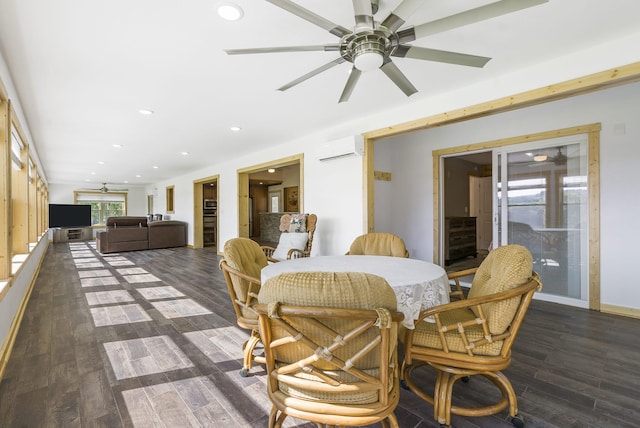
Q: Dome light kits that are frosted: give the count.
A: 1